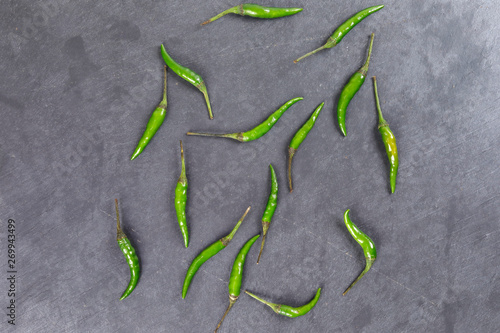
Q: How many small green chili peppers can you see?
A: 15